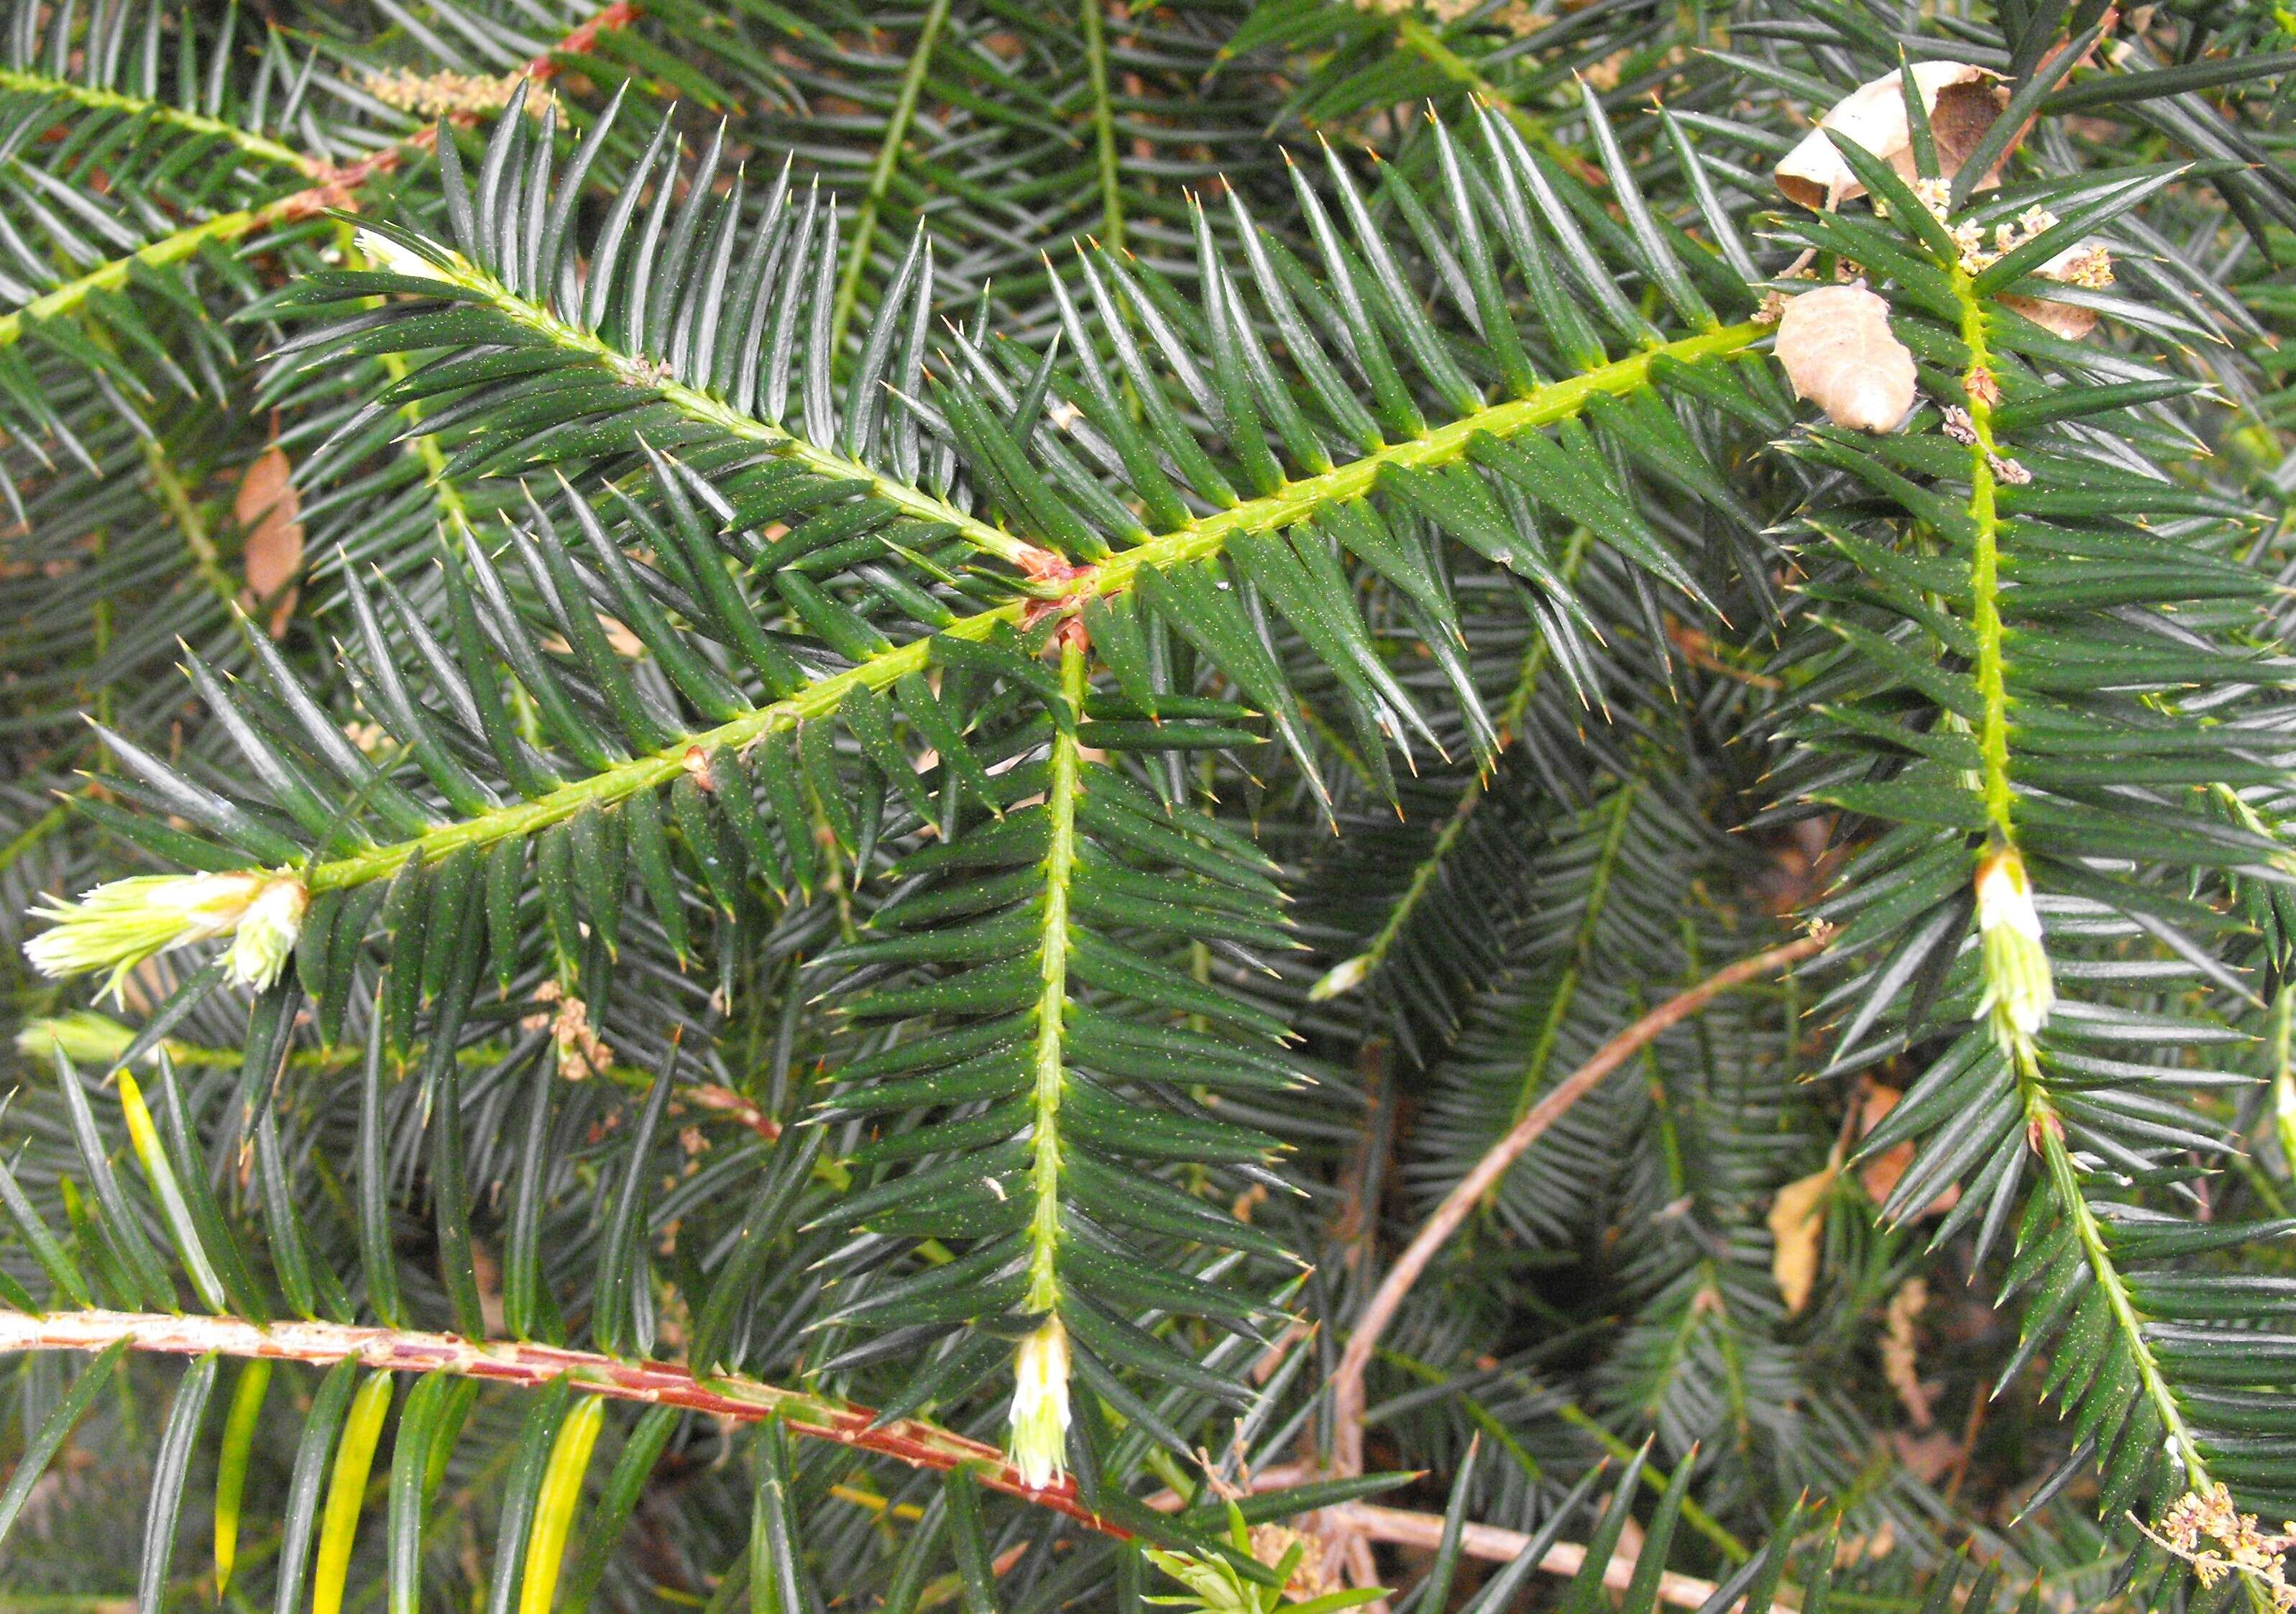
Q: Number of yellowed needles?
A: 4